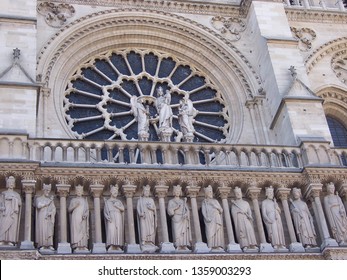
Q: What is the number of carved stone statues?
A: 14